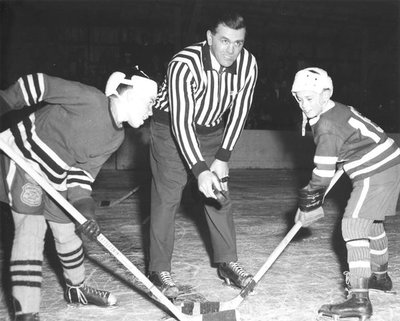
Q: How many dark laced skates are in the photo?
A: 6